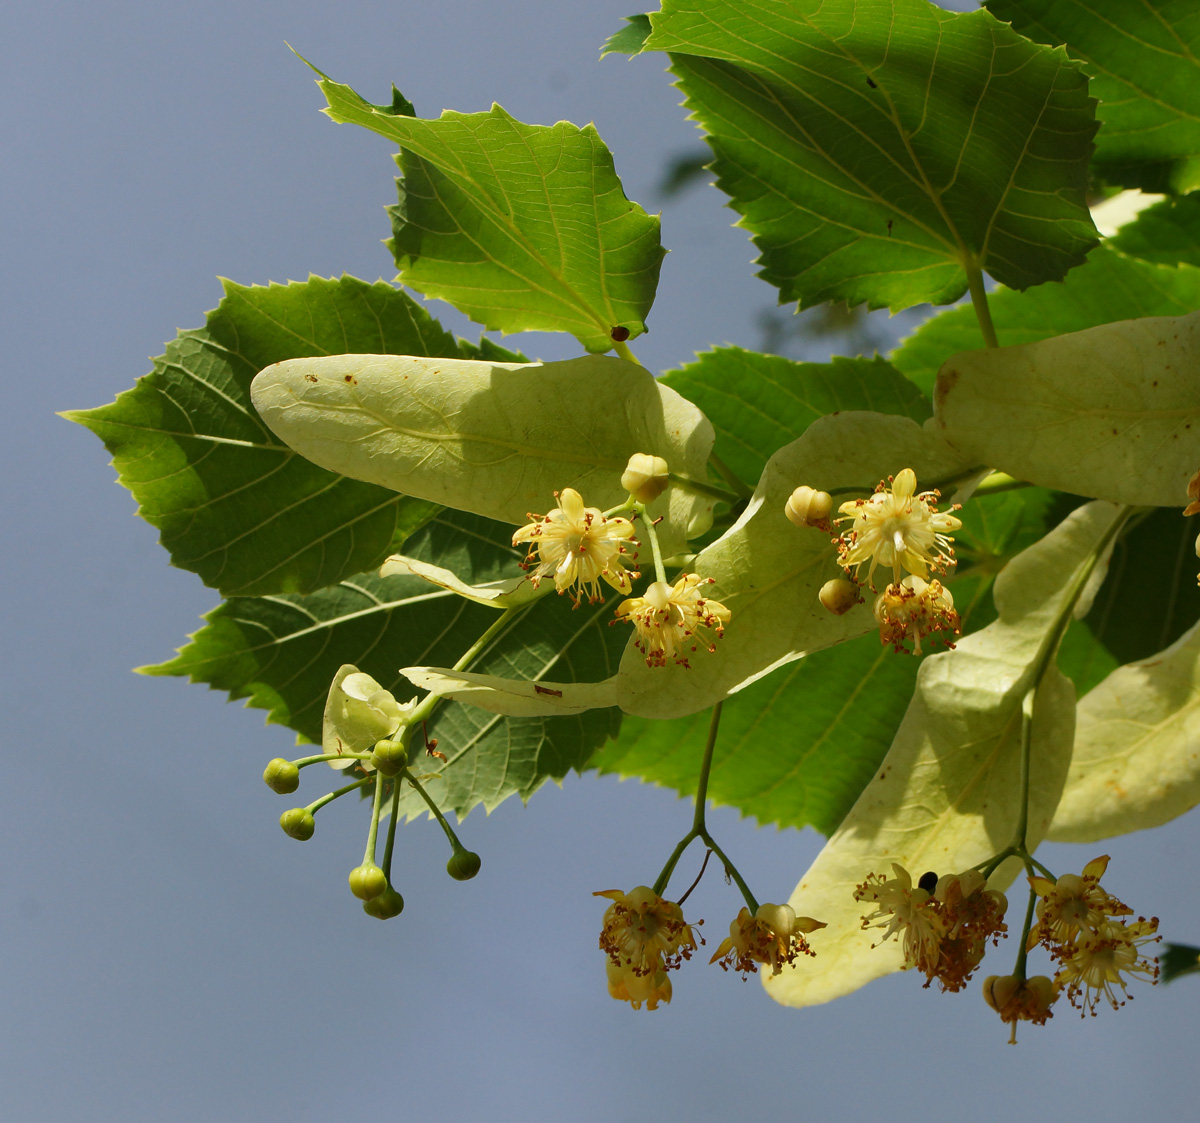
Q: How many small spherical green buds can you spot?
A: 6